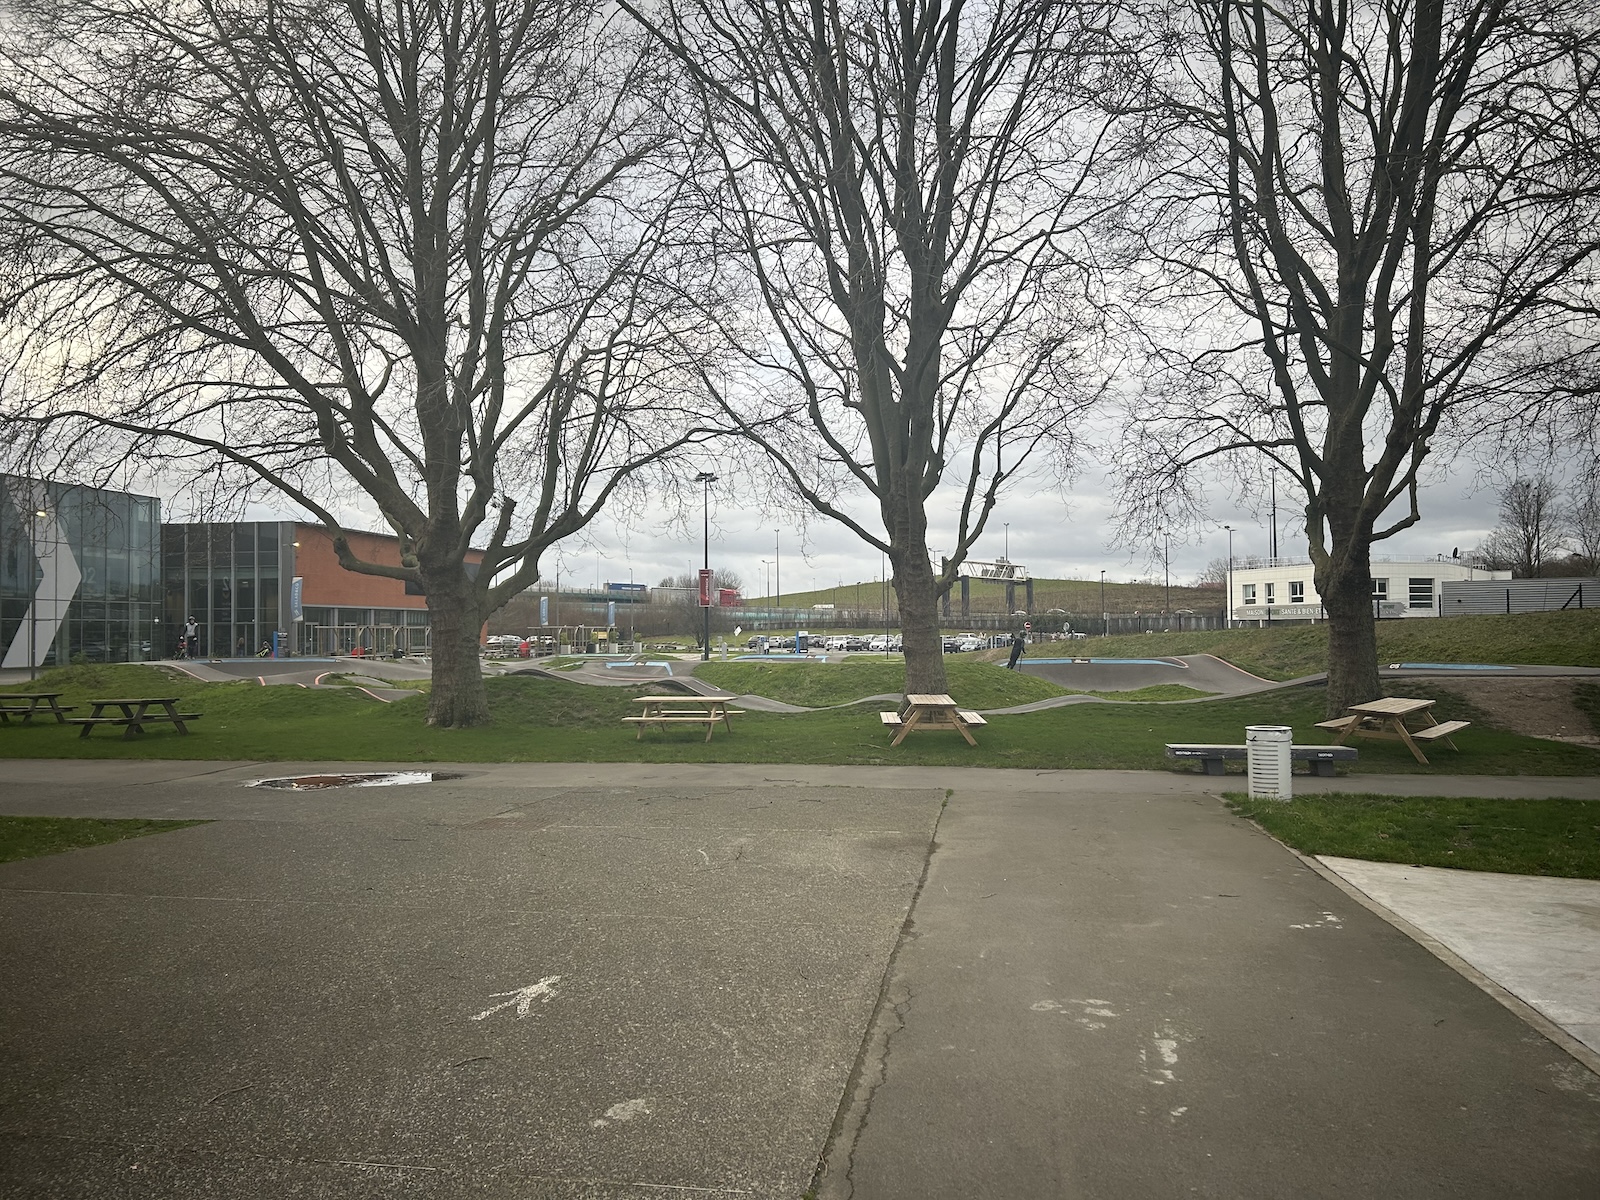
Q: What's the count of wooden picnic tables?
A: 5